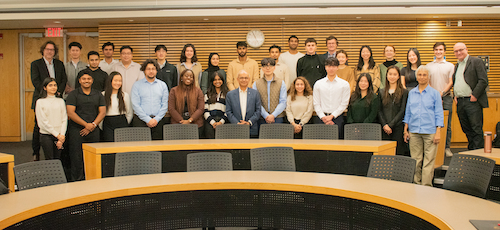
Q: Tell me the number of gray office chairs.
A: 12